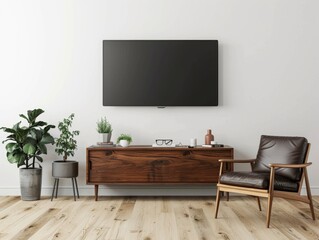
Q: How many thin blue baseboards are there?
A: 0